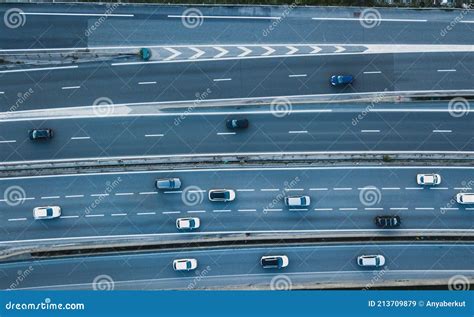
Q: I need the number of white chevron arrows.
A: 8